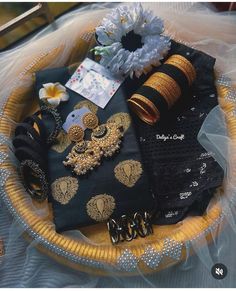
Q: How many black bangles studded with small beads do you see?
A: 2